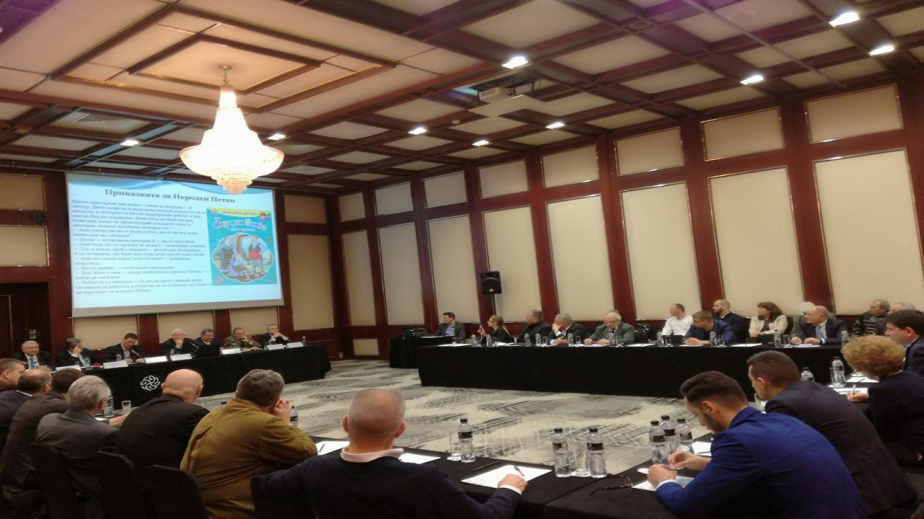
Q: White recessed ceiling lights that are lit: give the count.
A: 9